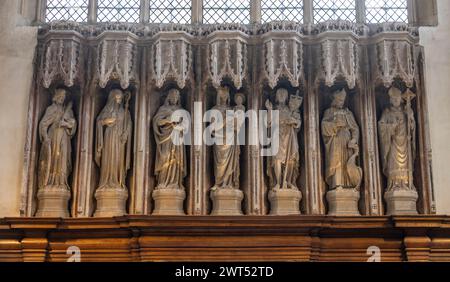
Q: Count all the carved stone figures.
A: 7